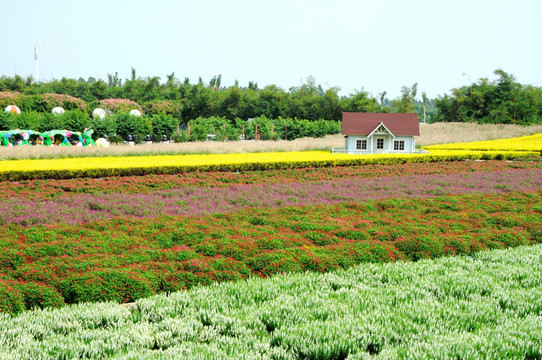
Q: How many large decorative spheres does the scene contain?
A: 5